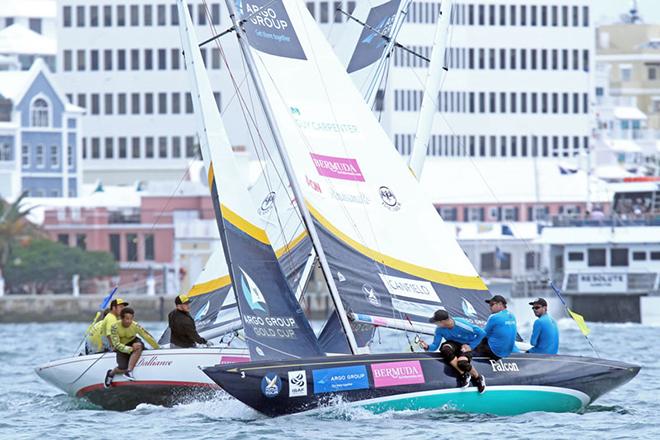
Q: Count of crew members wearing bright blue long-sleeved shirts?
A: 3